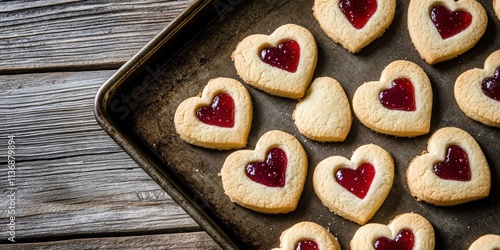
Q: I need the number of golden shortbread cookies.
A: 14